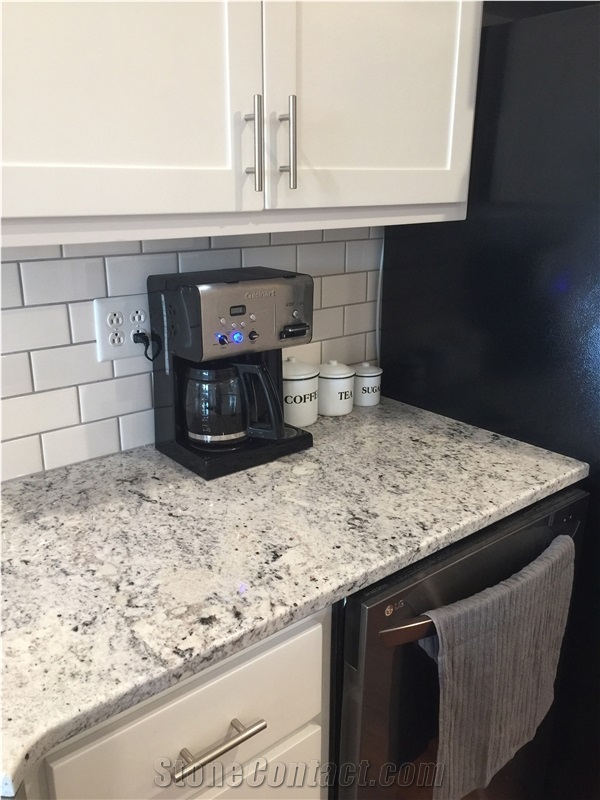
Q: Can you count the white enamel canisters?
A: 3